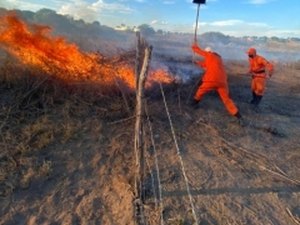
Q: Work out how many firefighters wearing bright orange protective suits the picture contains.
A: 2